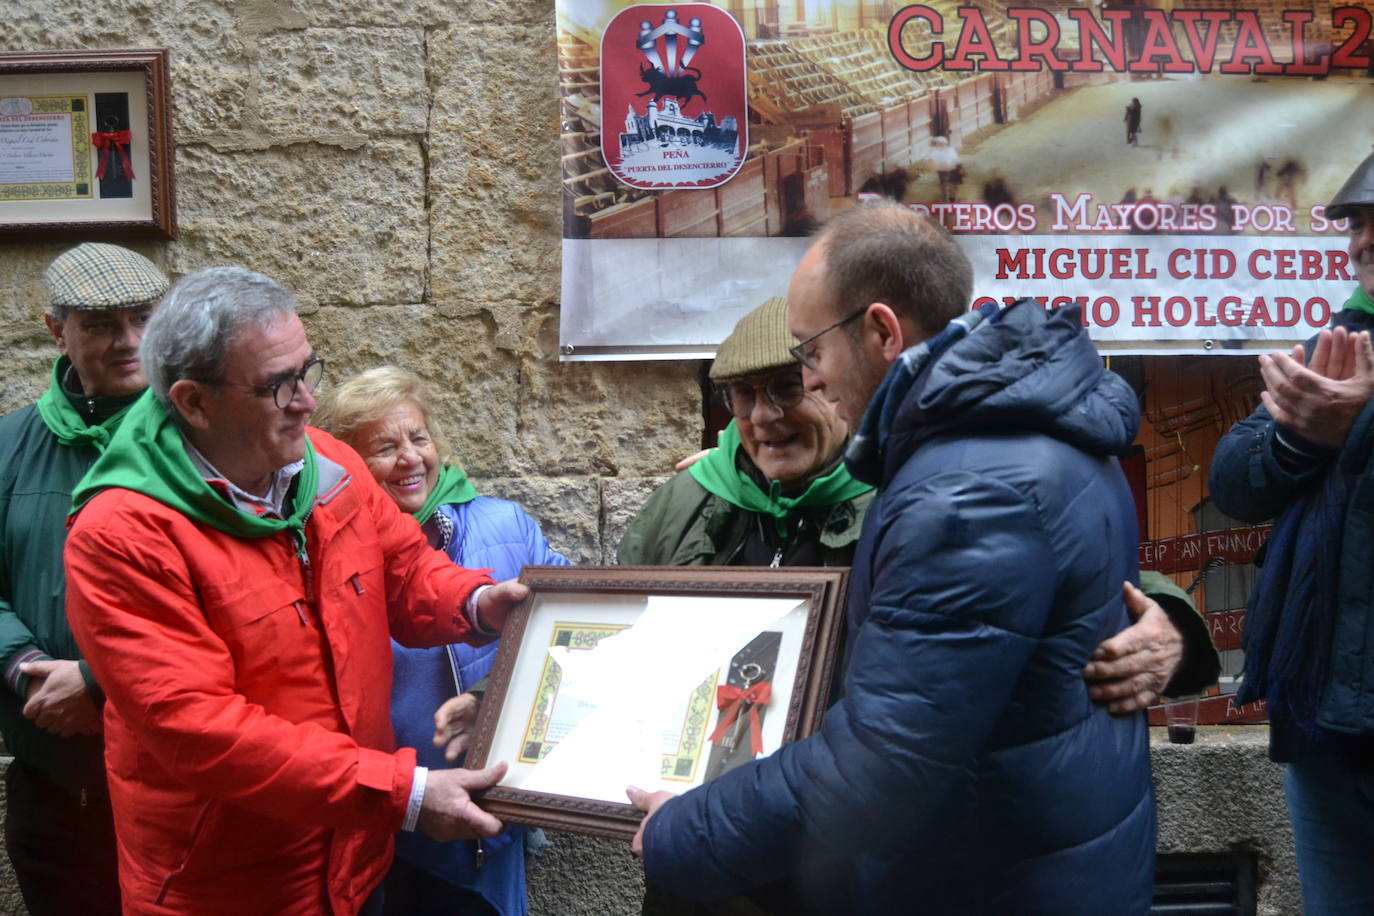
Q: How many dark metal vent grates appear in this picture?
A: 1